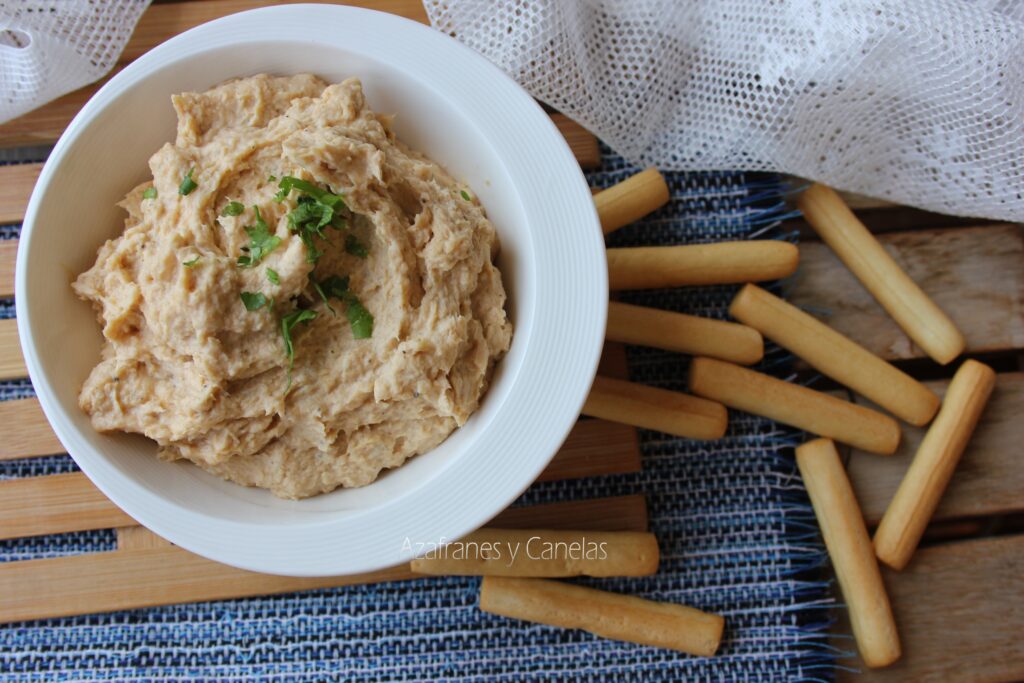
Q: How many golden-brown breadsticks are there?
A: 11